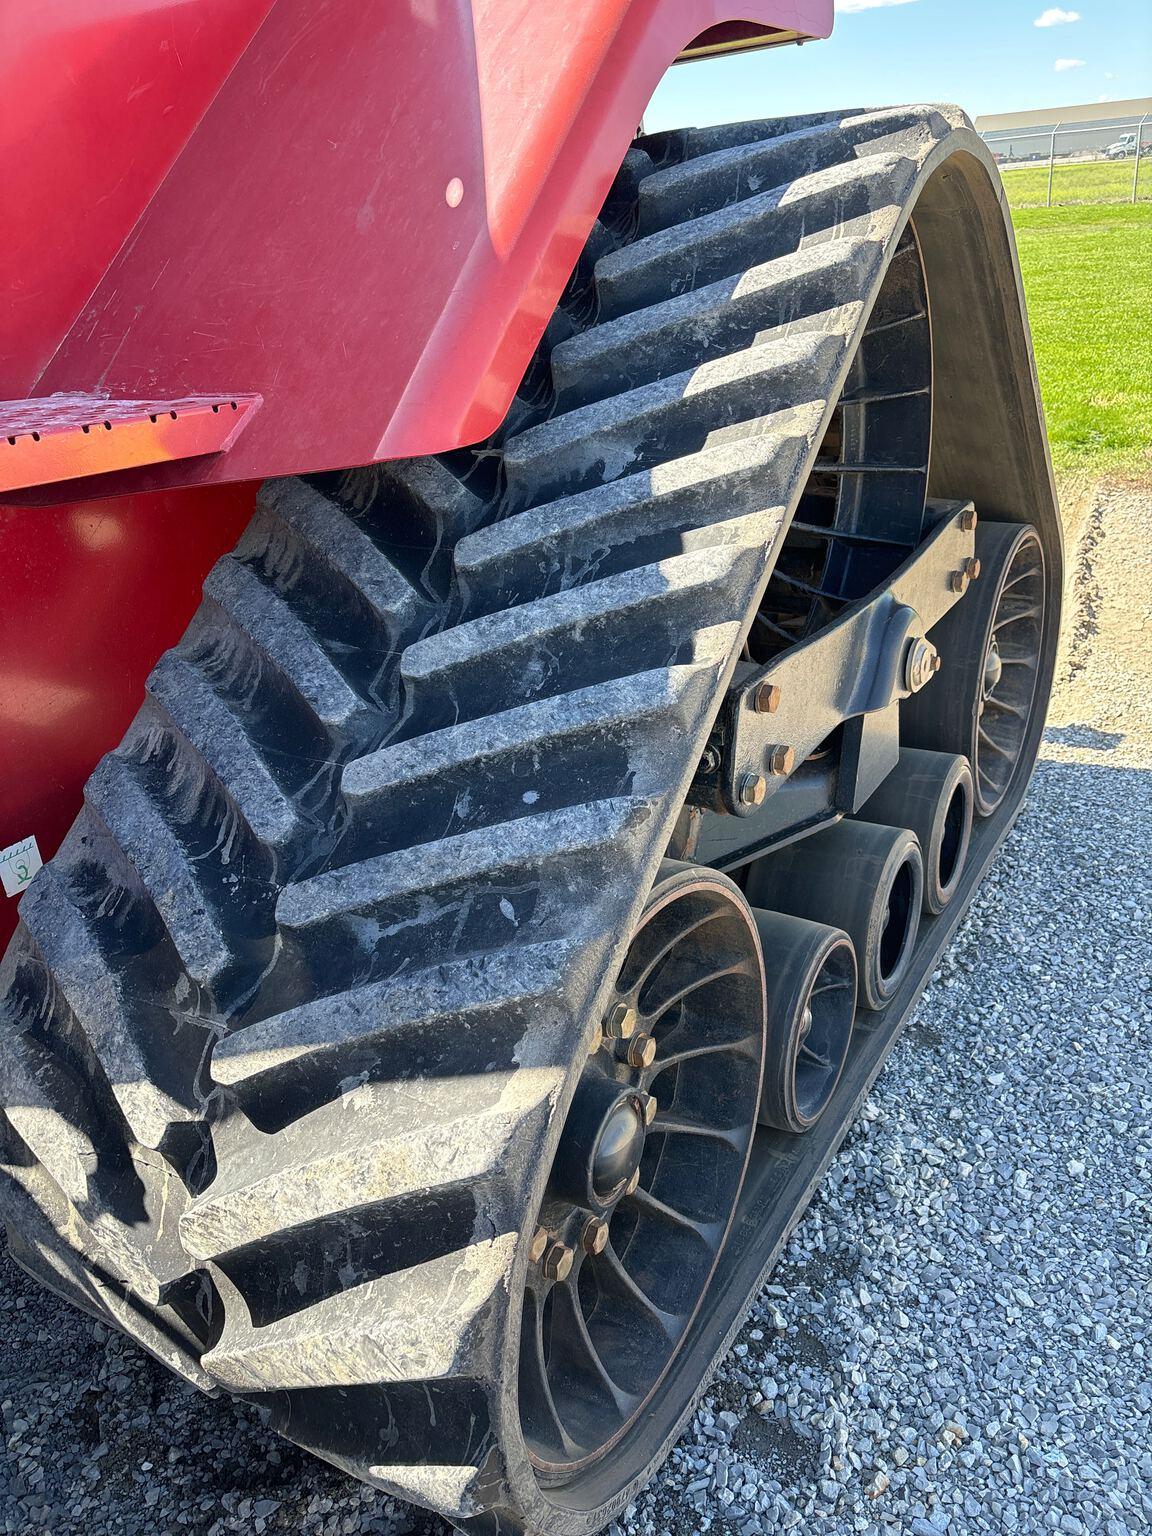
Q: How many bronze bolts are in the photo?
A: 15